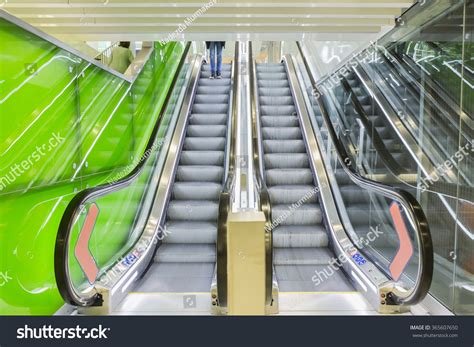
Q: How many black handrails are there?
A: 4